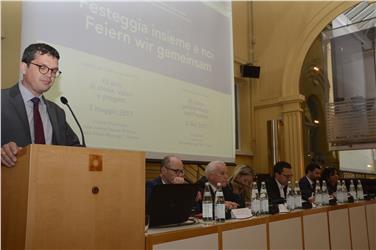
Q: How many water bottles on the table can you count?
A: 12